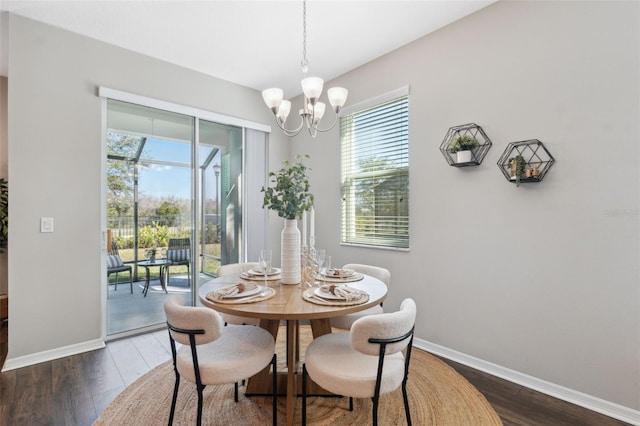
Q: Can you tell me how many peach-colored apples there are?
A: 0